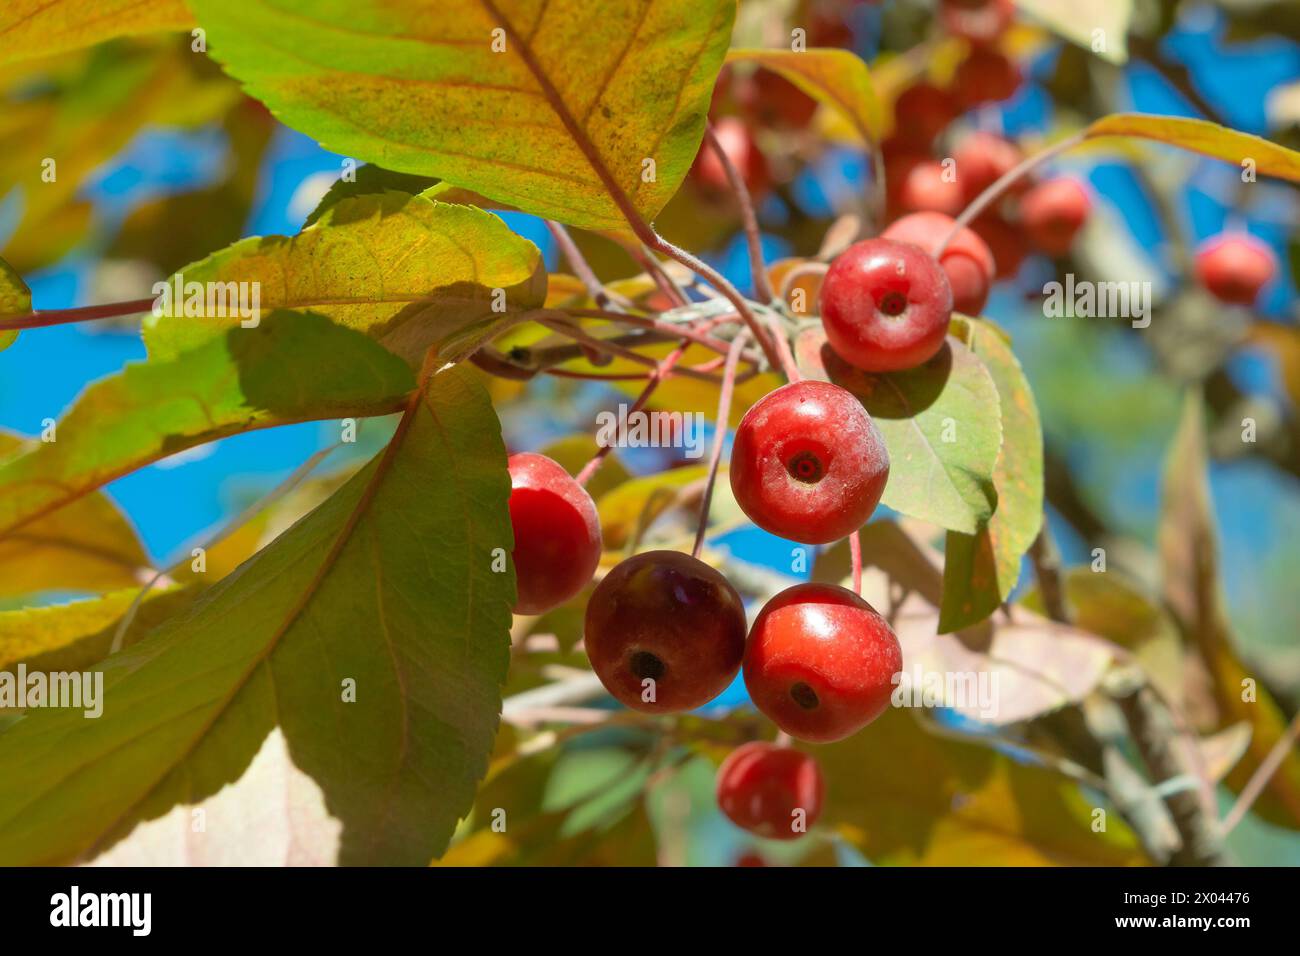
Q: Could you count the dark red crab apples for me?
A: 1